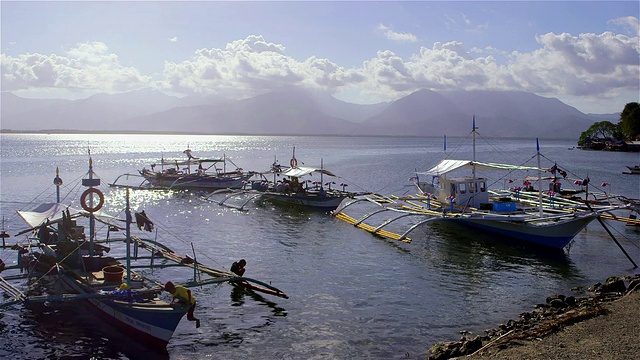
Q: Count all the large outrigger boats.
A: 4